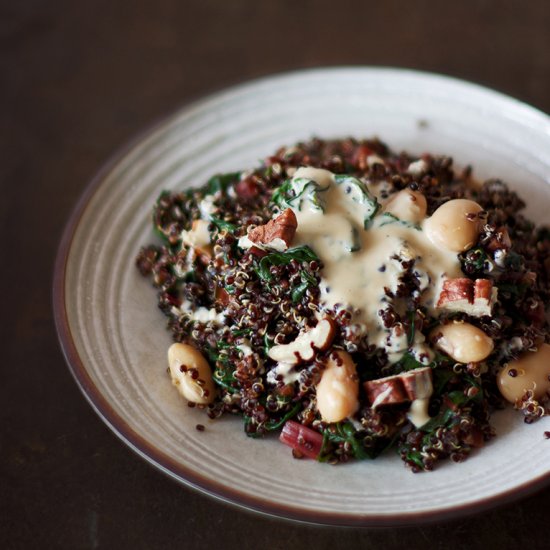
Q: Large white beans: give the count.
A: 6